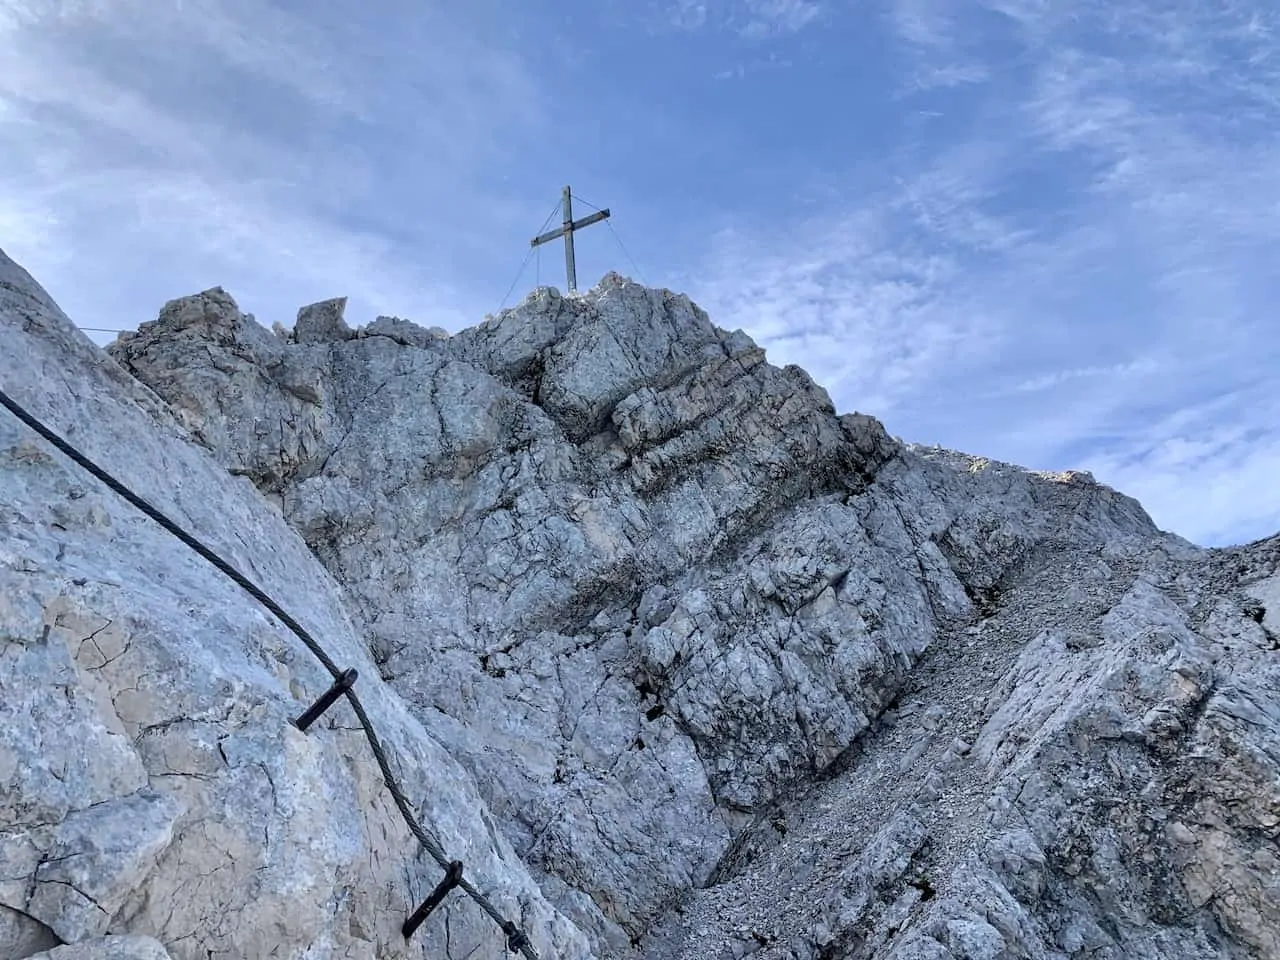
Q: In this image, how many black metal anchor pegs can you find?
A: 2